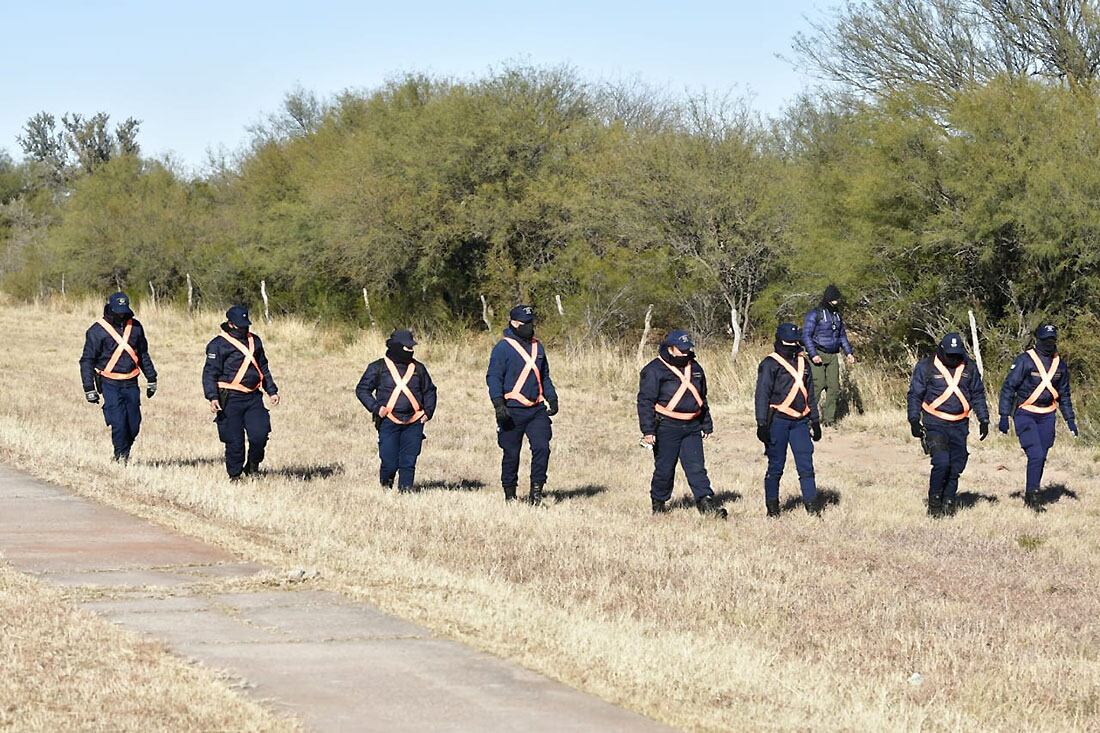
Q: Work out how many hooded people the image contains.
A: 1